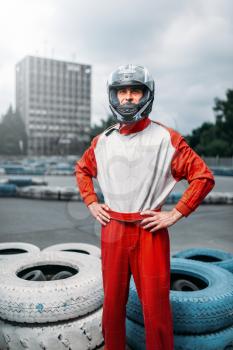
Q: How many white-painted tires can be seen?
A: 4